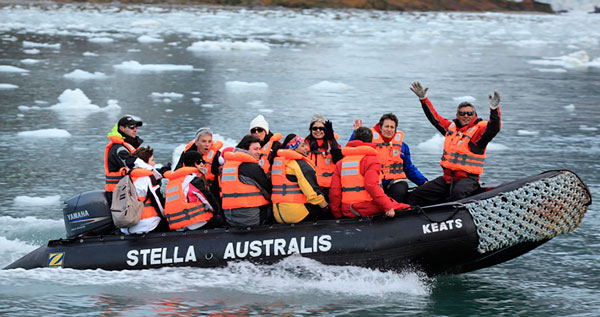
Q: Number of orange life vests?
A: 11